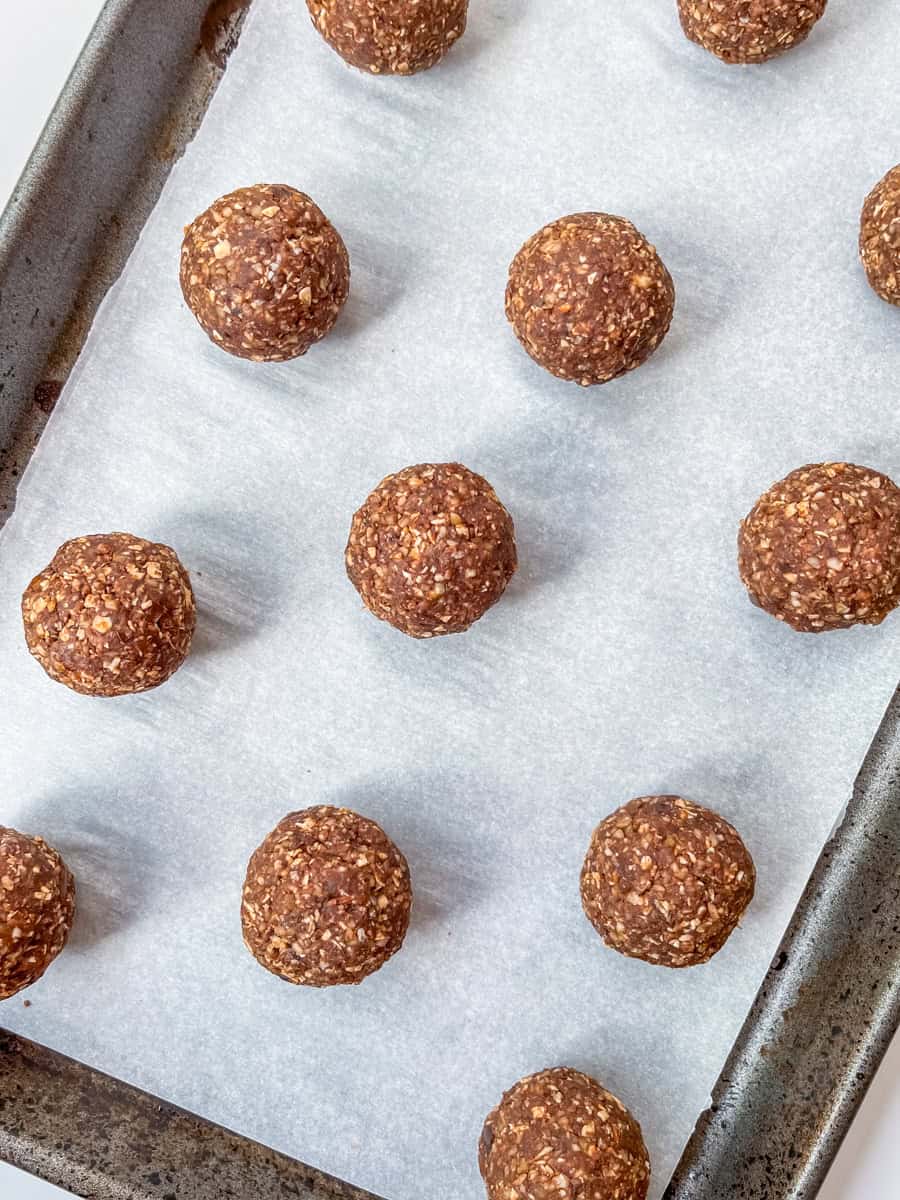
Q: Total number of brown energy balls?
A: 12